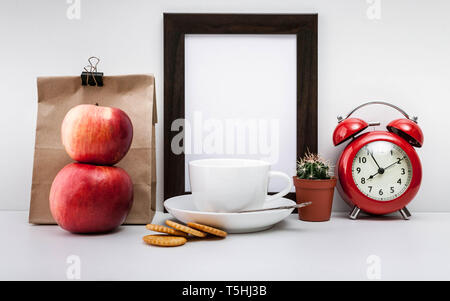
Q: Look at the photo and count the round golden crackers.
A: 4